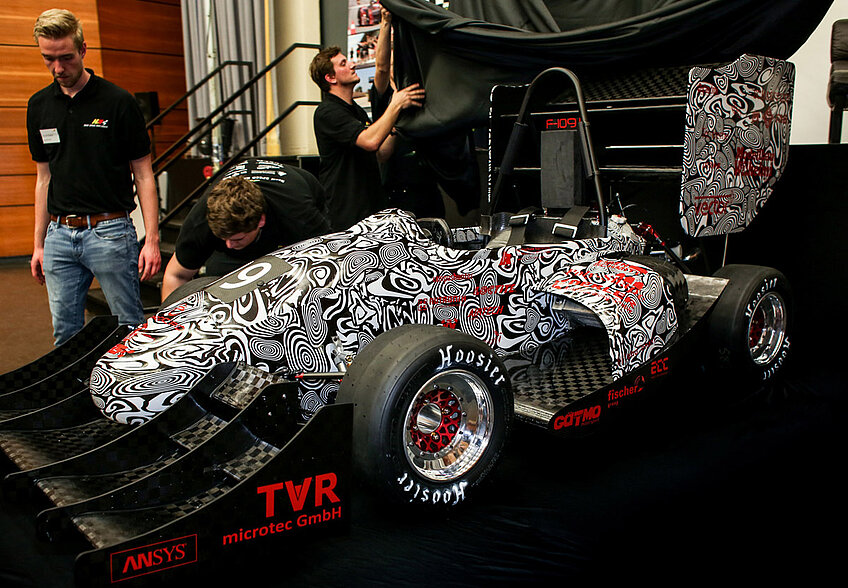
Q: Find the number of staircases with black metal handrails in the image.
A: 1